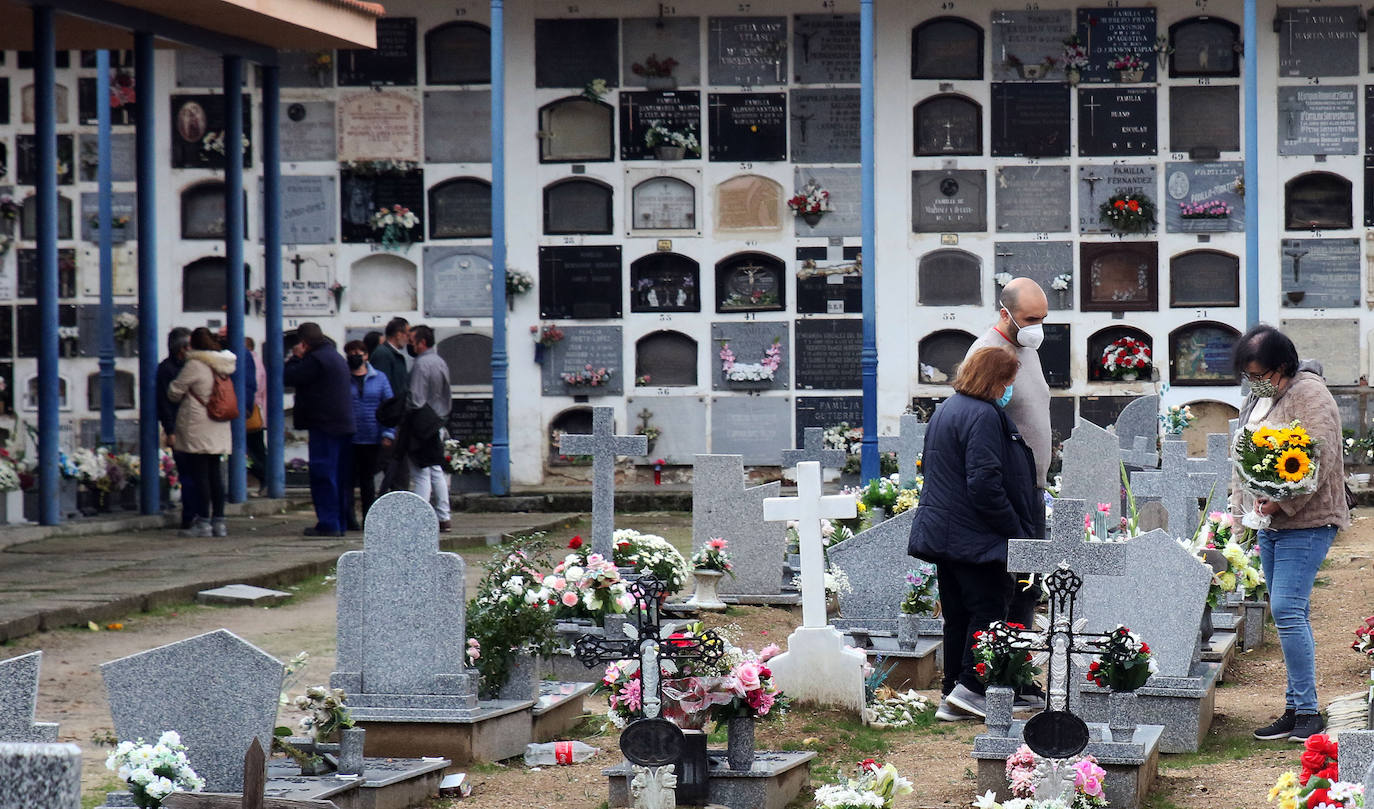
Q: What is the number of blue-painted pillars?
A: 8